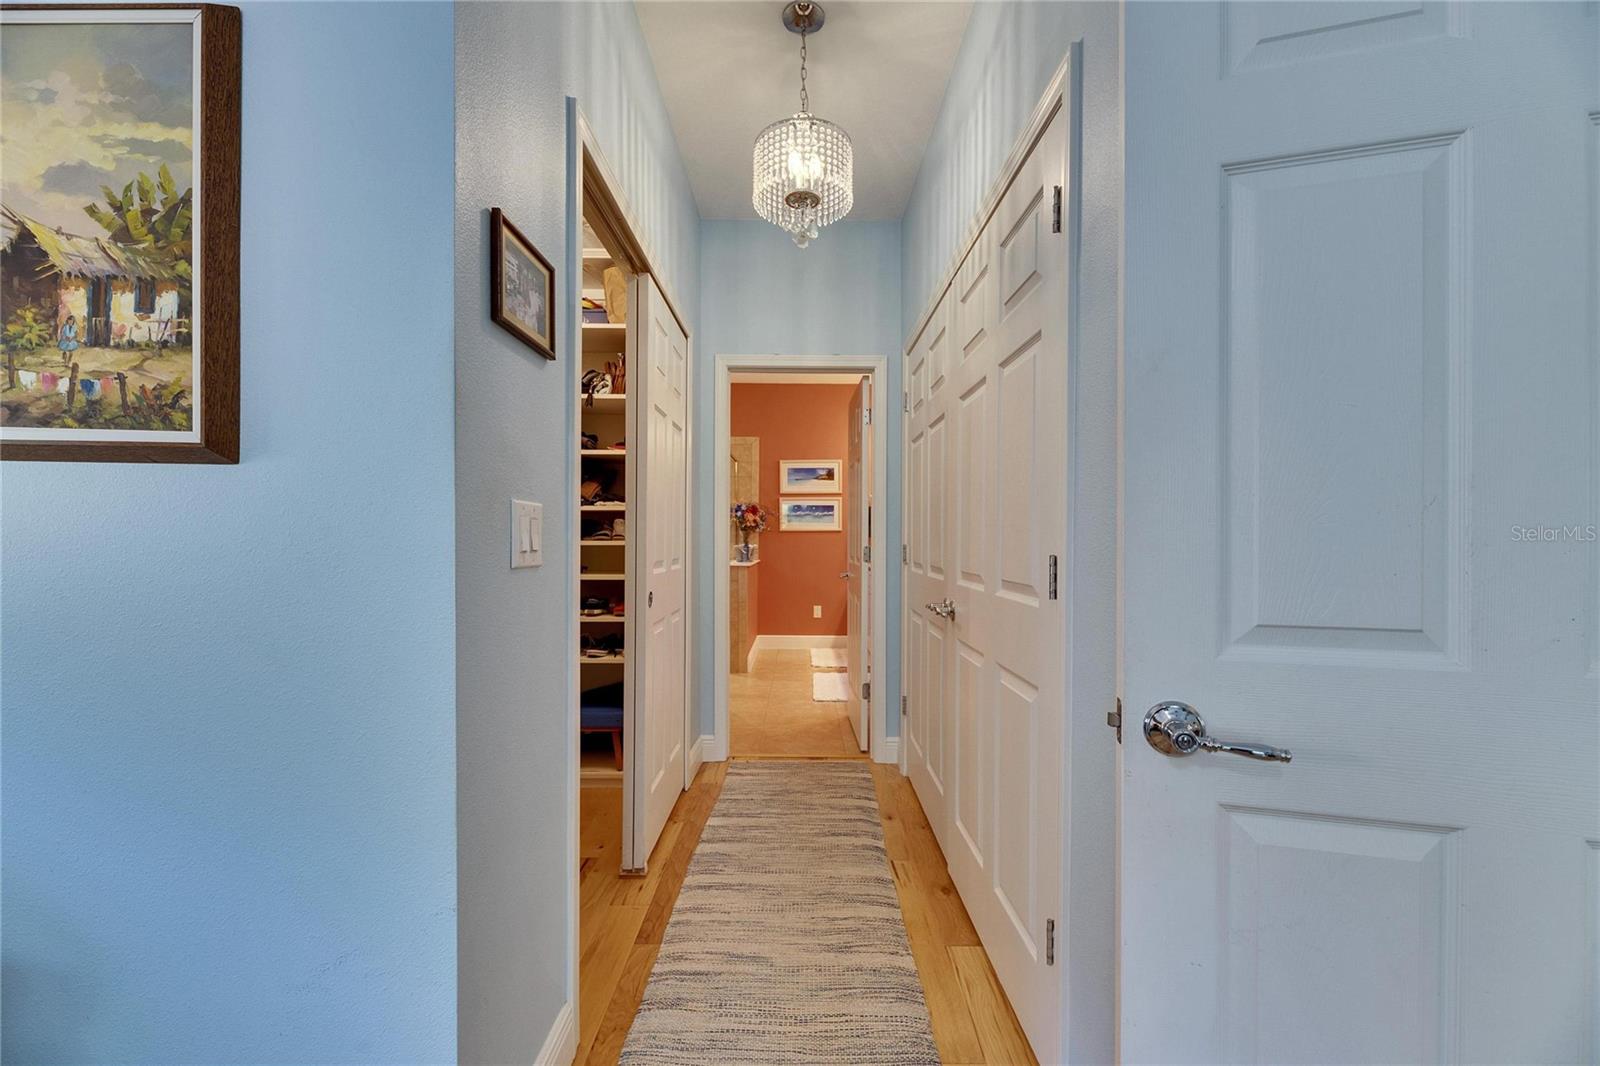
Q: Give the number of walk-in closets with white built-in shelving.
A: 1